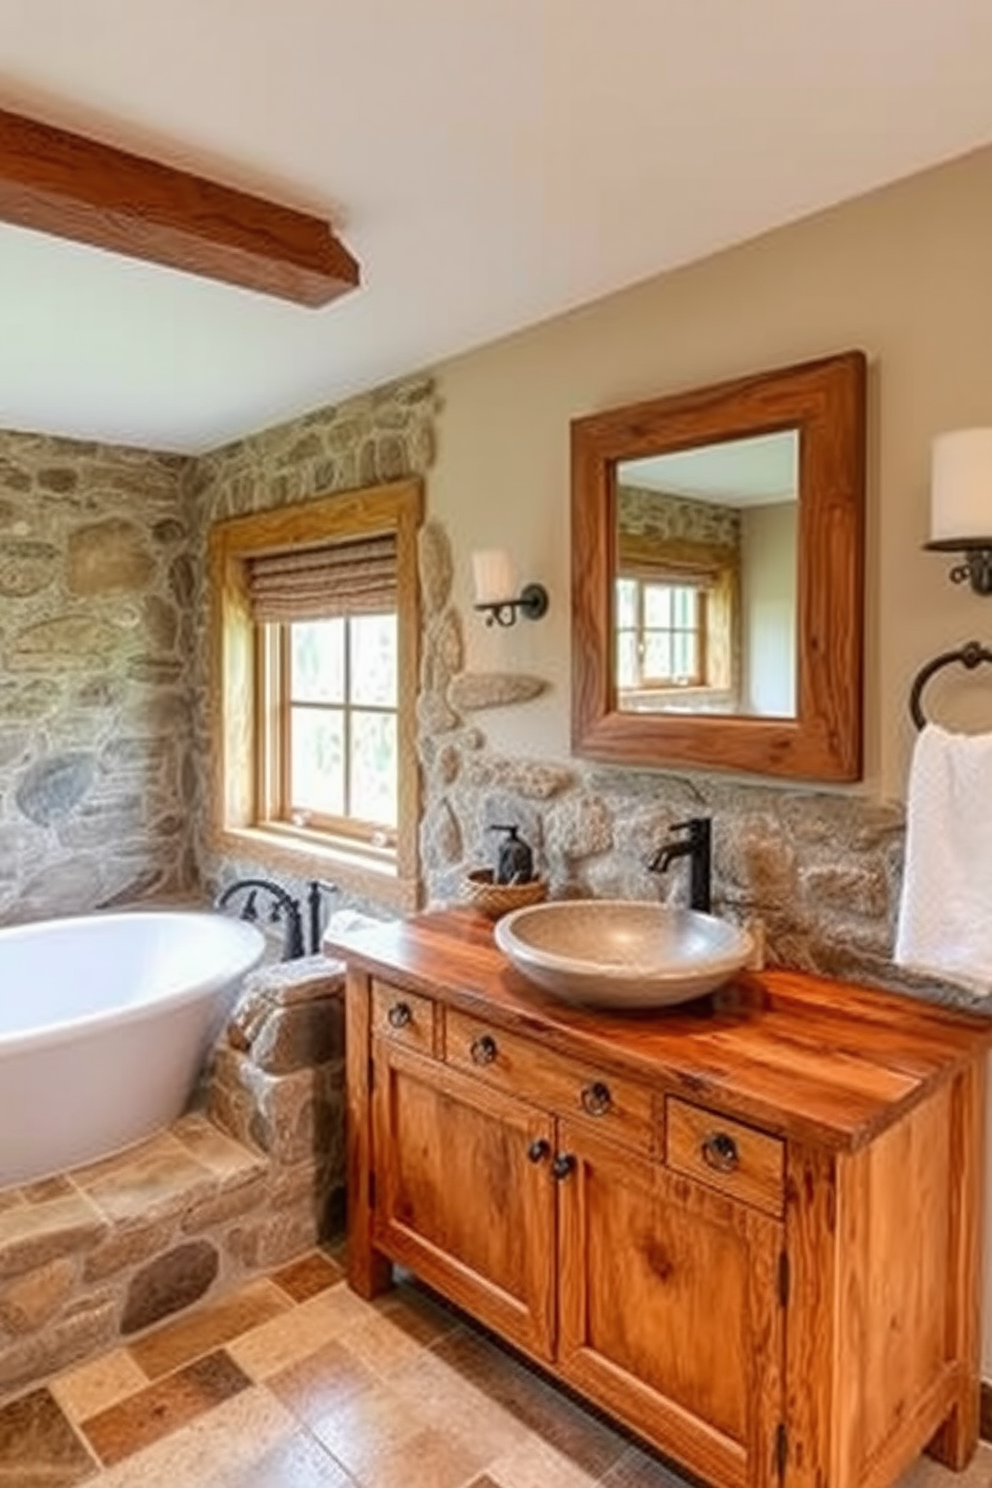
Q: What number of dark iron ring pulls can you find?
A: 4